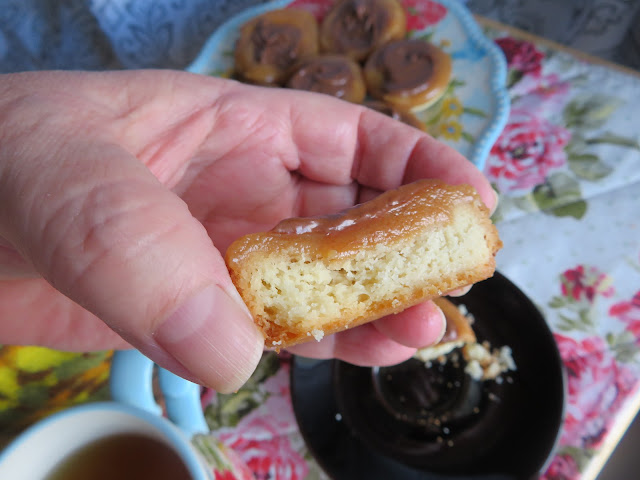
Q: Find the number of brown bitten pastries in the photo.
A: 2